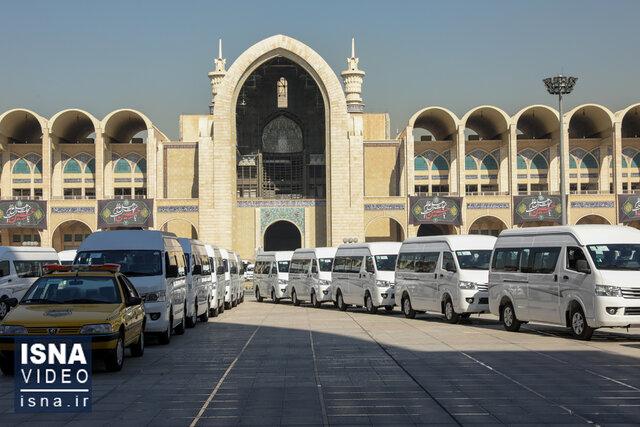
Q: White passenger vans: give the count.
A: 12